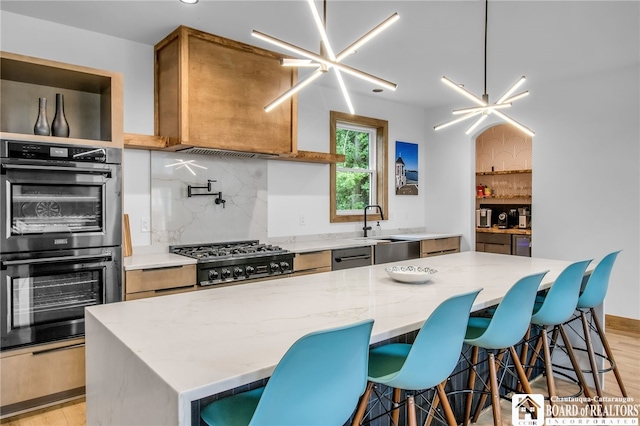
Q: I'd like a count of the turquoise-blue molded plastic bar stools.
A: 5